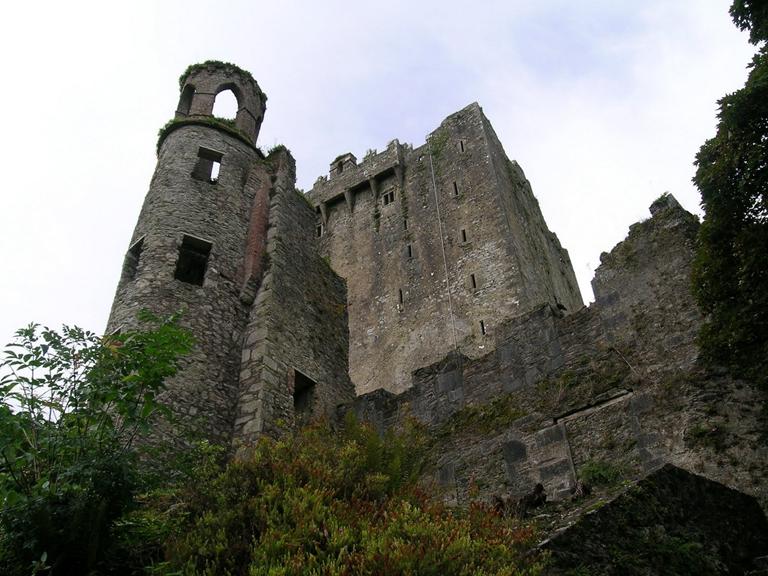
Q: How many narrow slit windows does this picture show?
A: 8